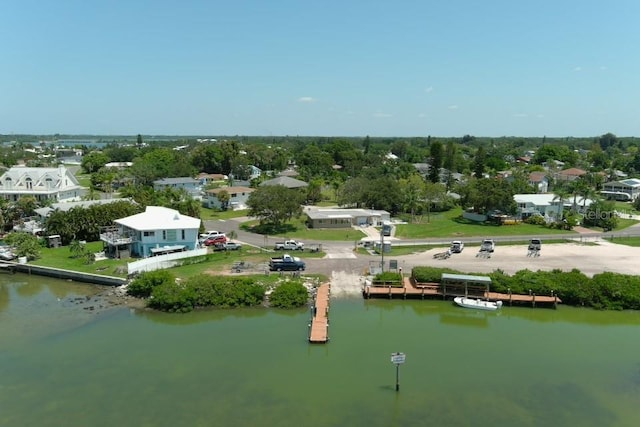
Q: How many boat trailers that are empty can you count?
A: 4